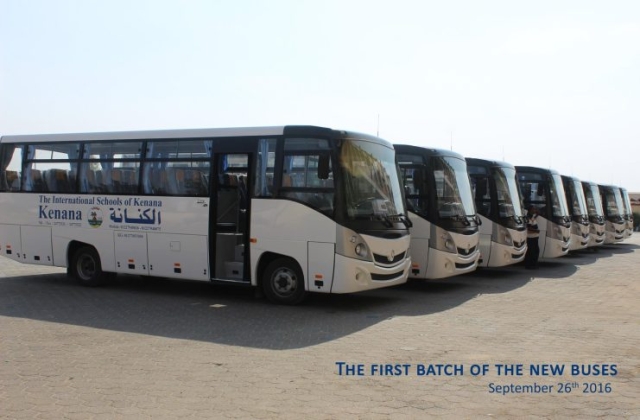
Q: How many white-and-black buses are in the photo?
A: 8